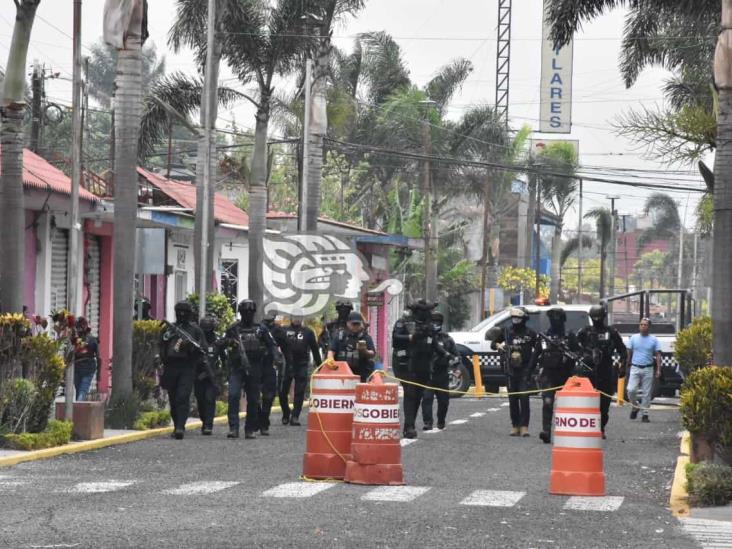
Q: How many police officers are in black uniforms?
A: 12